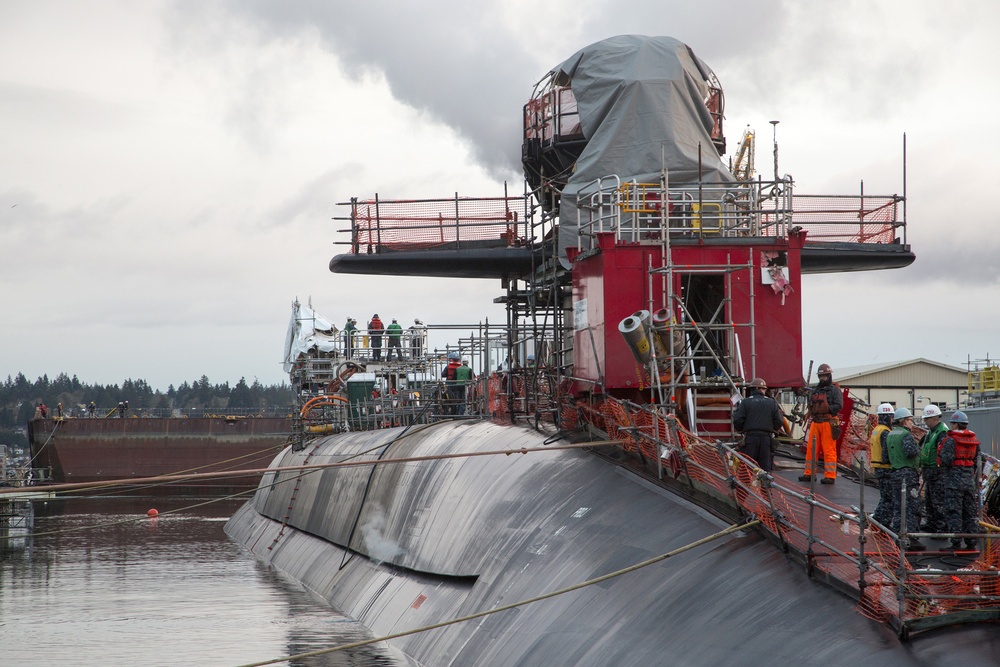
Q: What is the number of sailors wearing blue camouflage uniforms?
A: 4